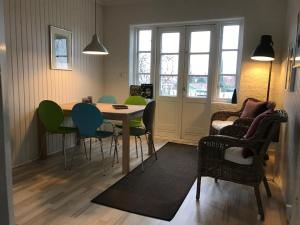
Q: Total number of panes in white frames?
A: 12